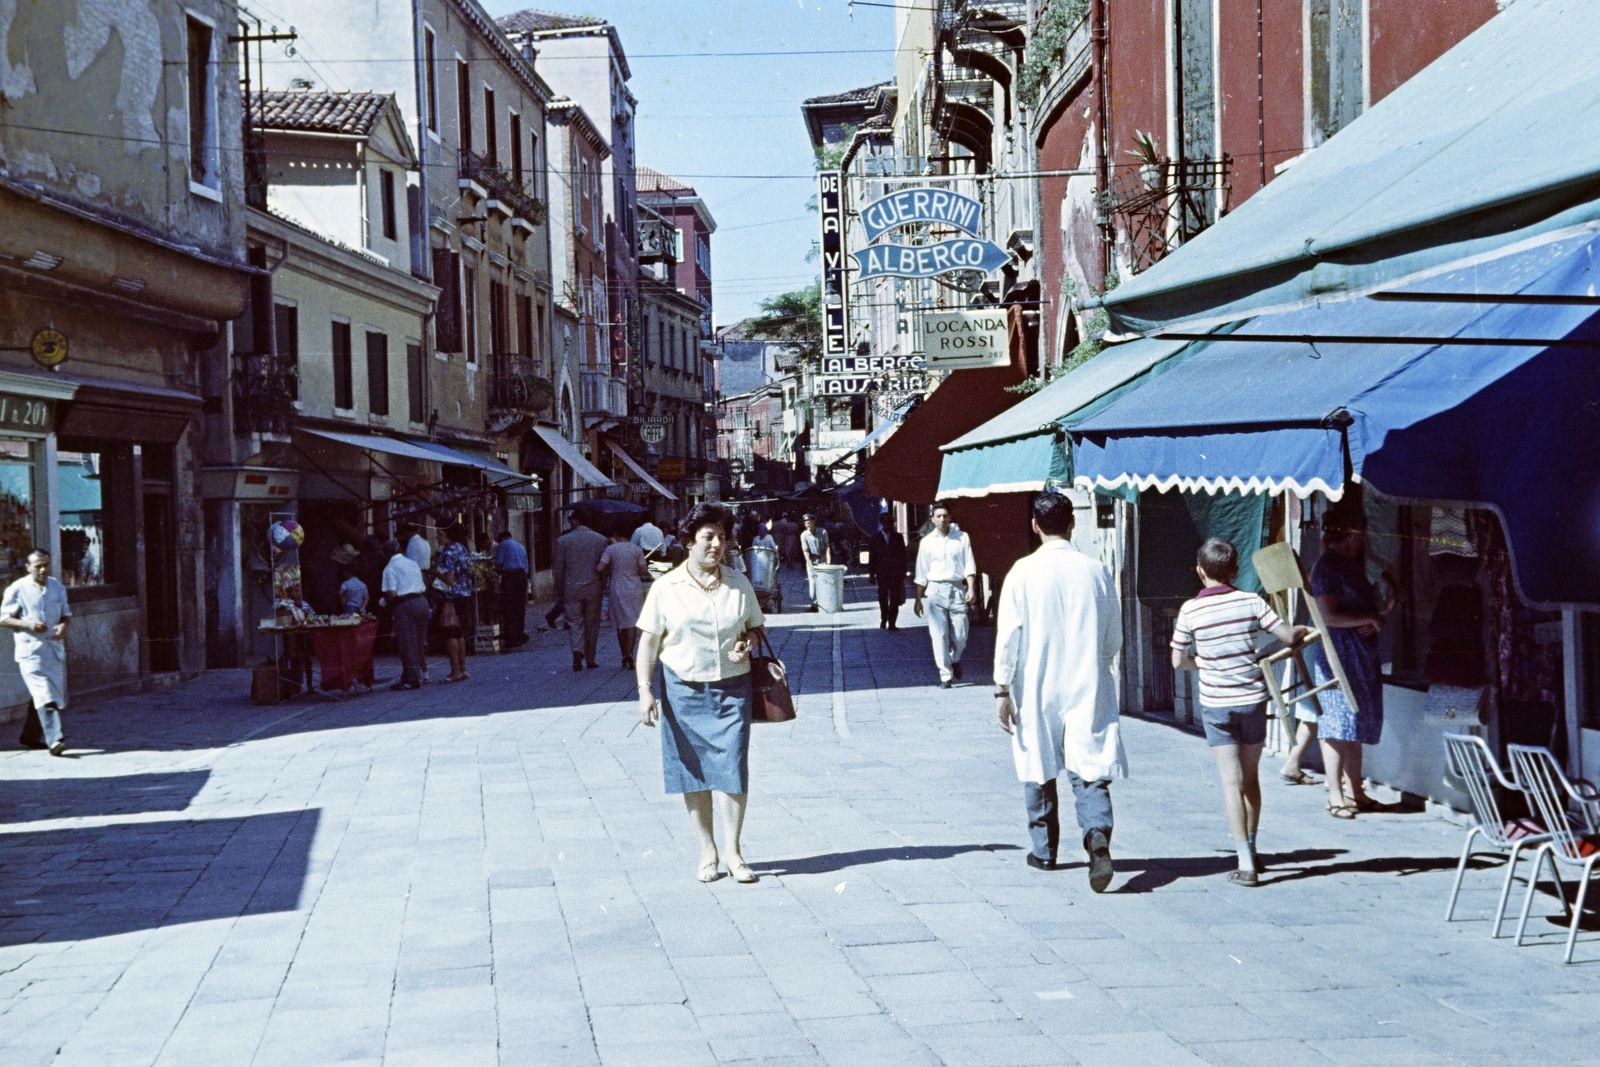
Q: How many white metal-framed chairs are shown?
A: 2